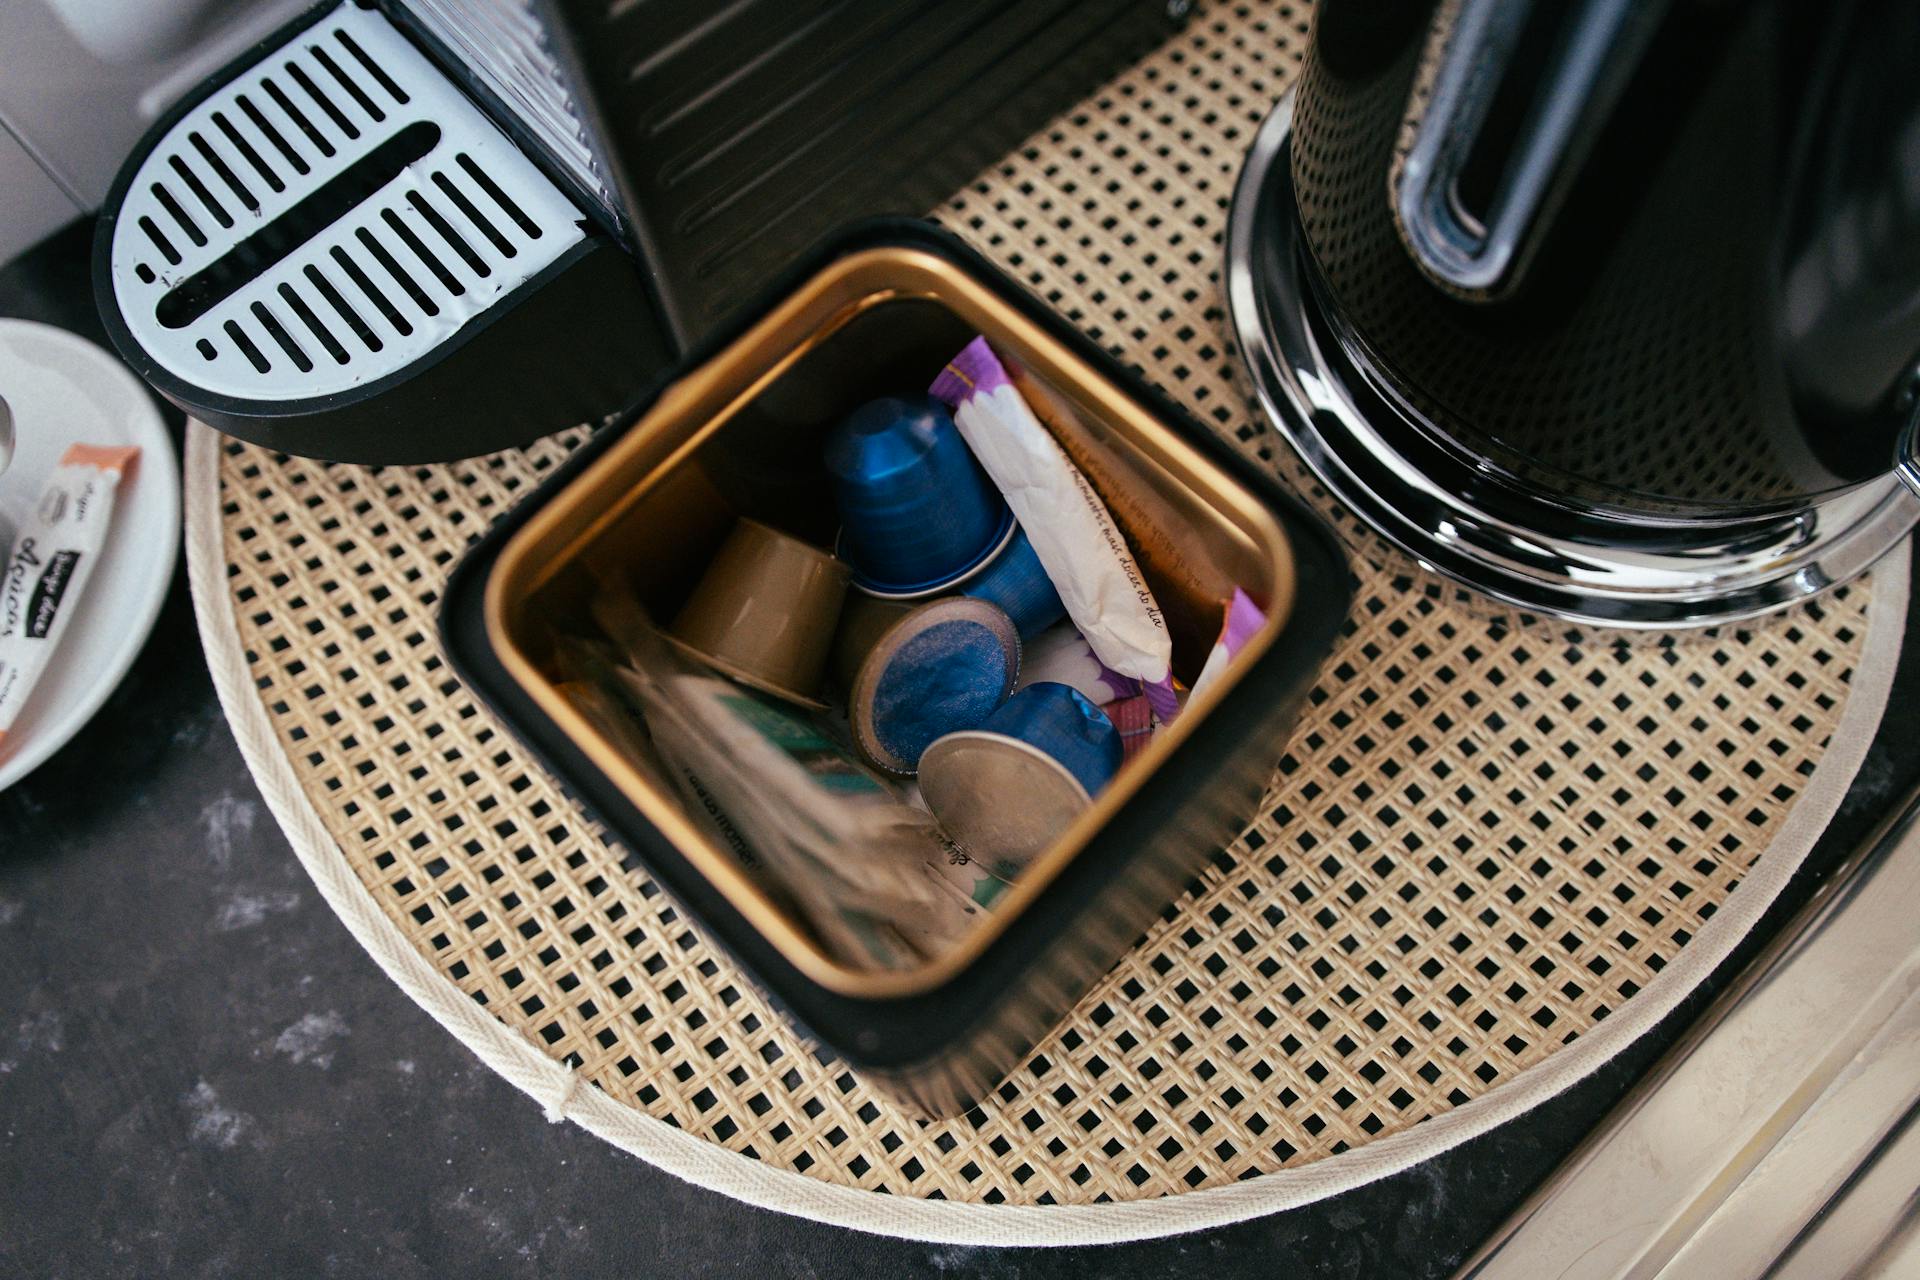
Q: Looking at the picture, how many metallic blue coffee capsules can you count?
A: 3